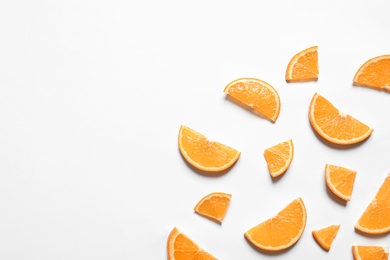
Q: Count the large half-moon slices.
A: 7